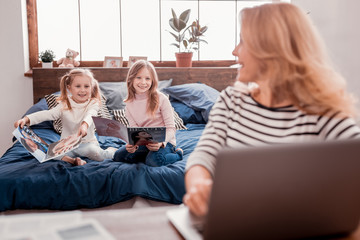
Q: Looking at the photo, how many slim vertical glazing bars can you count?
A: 5